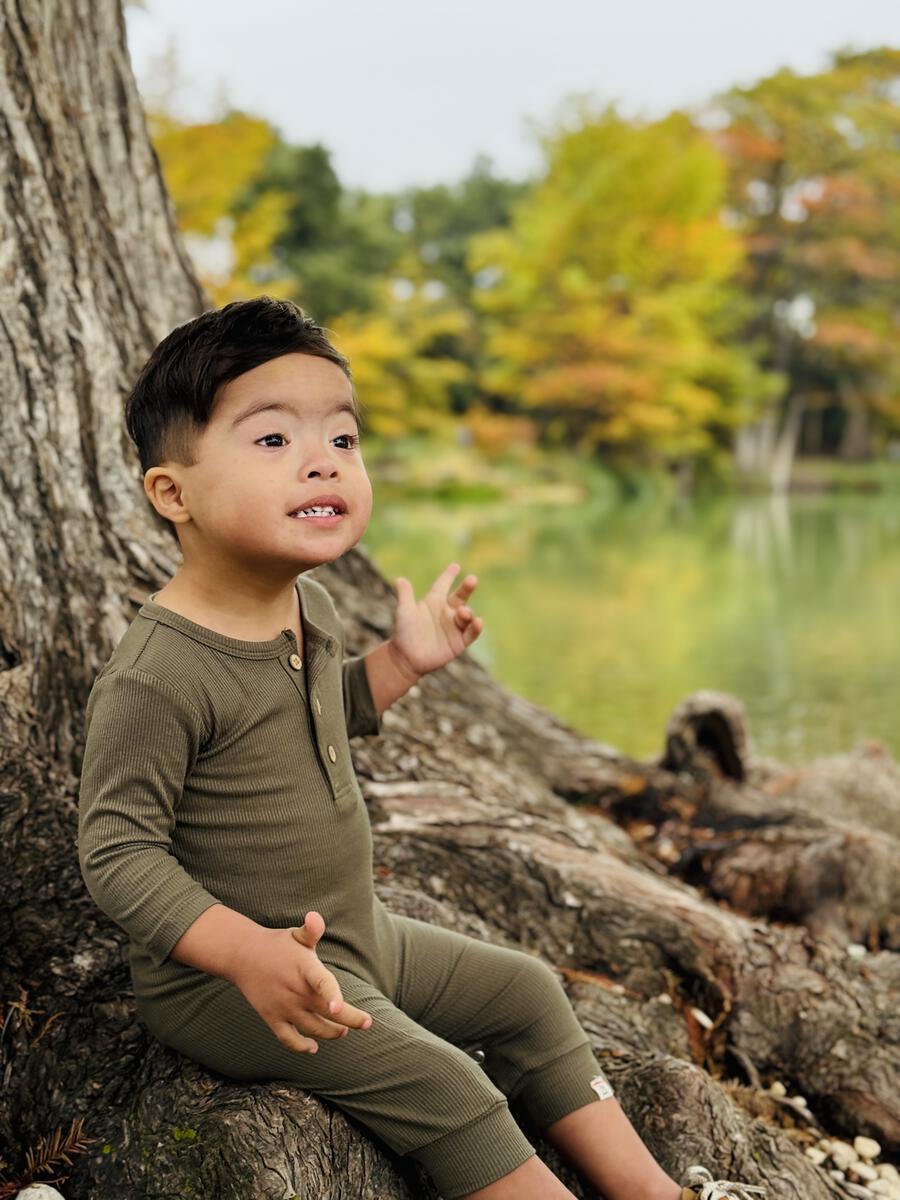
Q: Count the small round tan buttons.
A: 3